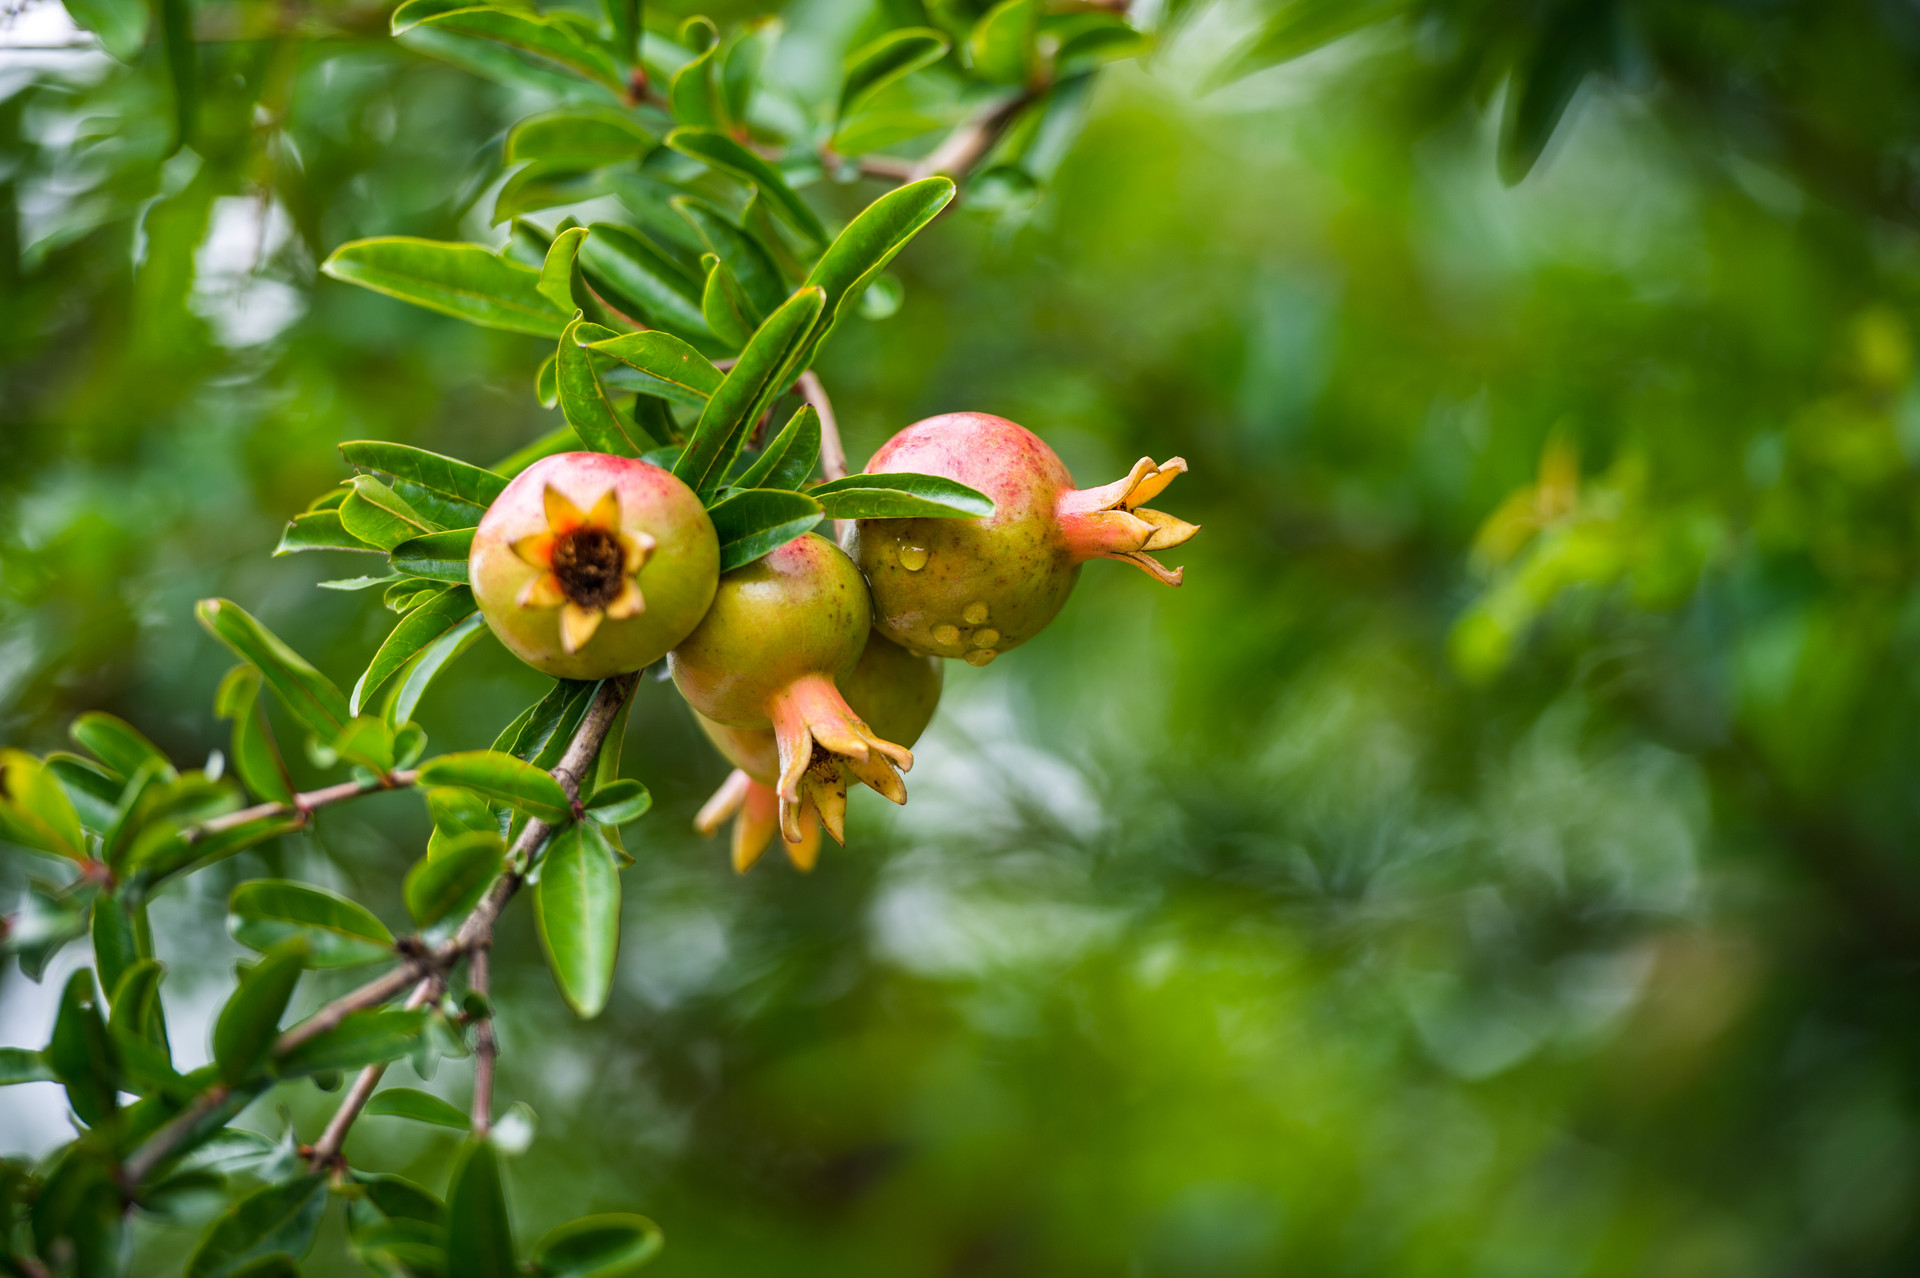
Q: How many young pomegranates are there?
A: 4